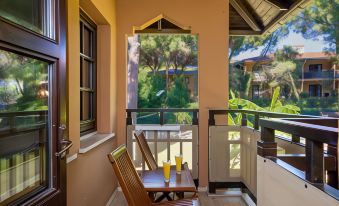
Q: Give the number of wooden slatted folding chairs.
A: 2